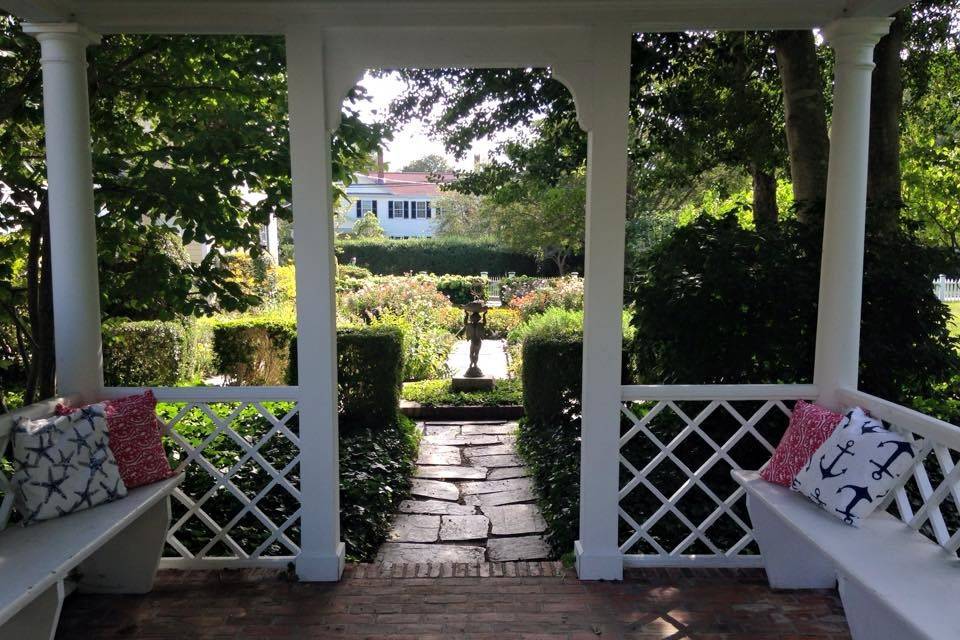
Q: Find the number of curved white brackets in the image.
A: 2